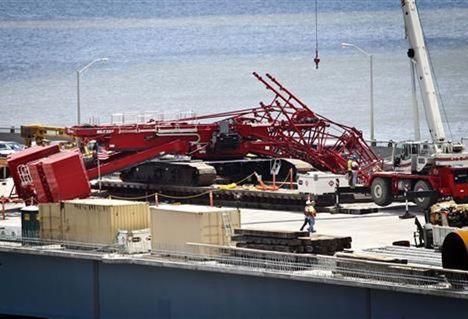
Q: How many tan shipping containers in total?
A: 2